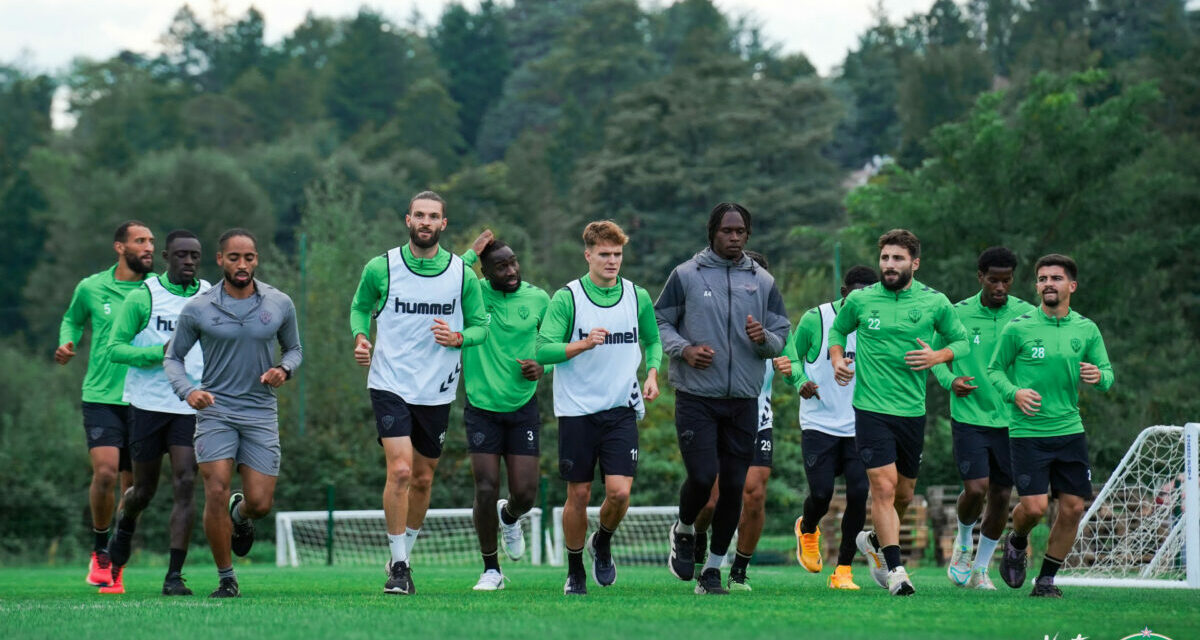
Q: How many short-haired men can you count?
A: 11